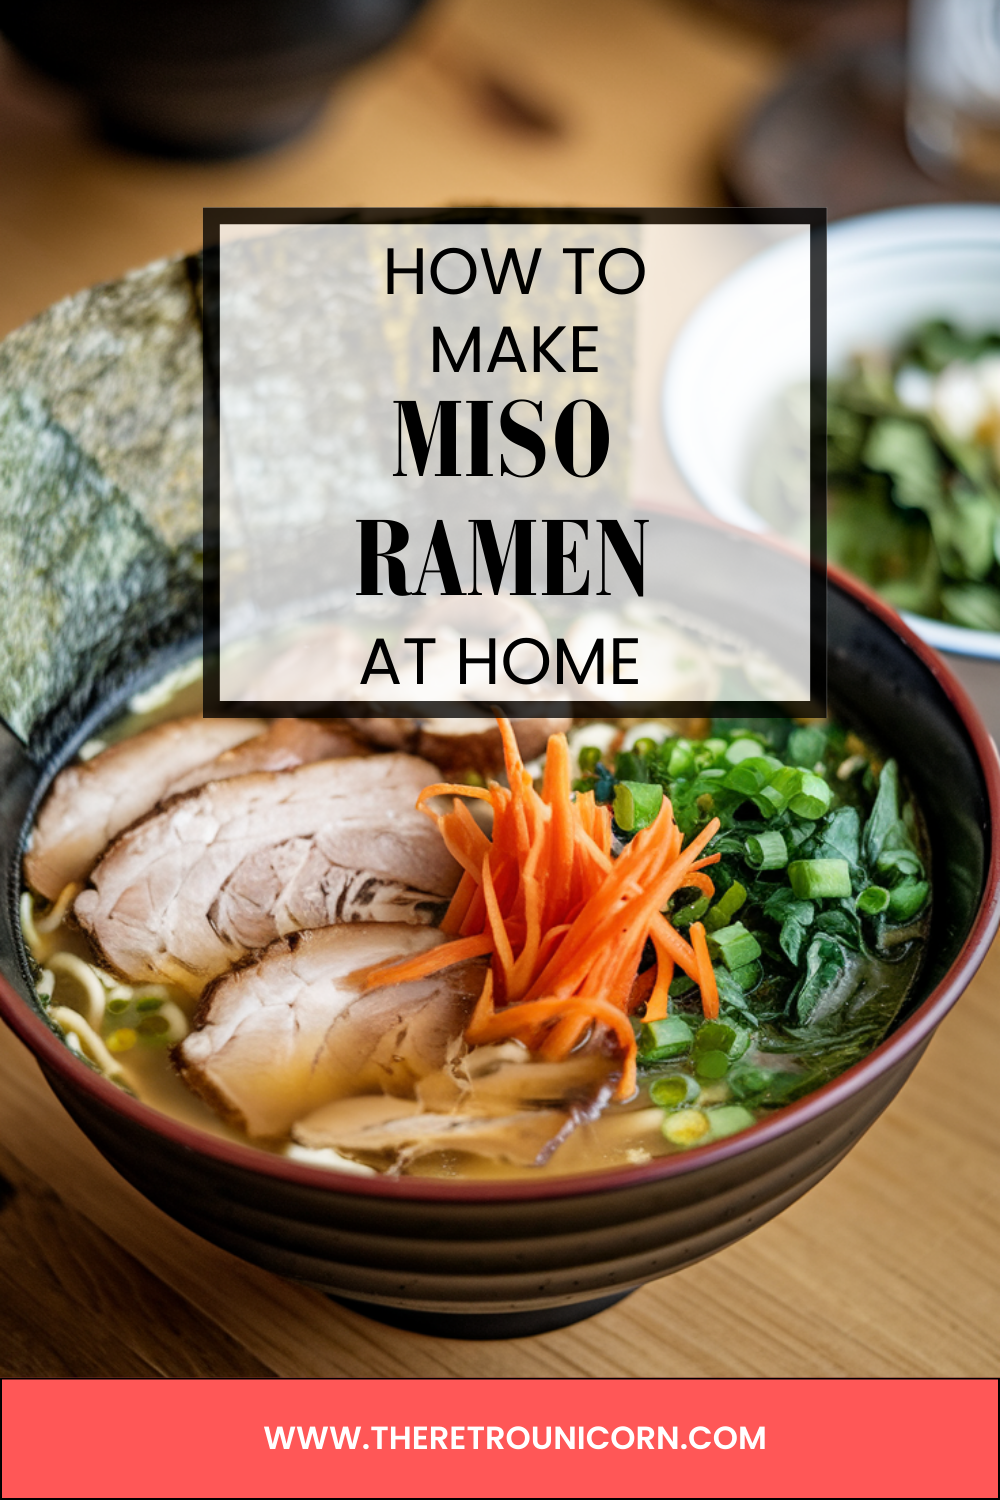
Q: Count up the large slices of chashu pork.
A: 3